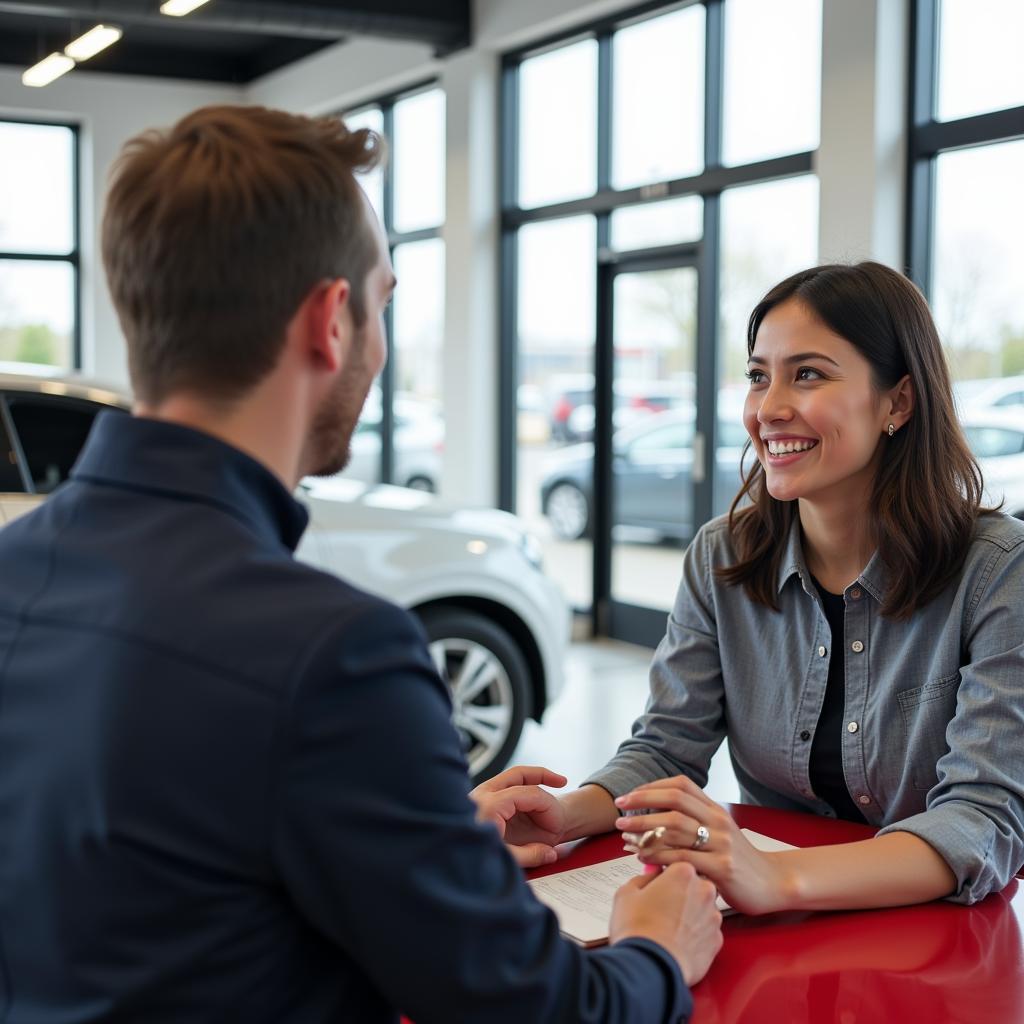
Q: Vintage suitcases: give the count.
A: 0